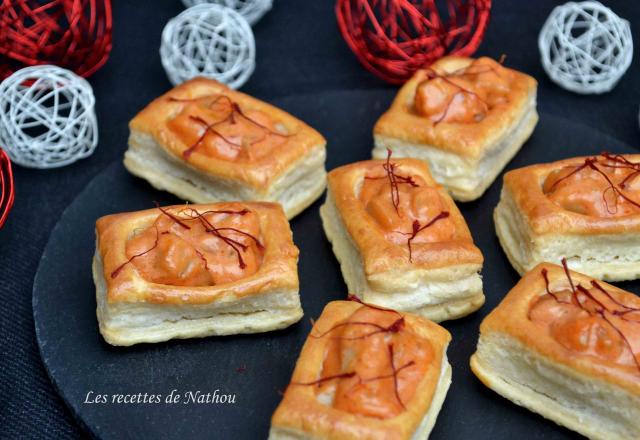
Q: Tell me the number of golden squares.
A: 7